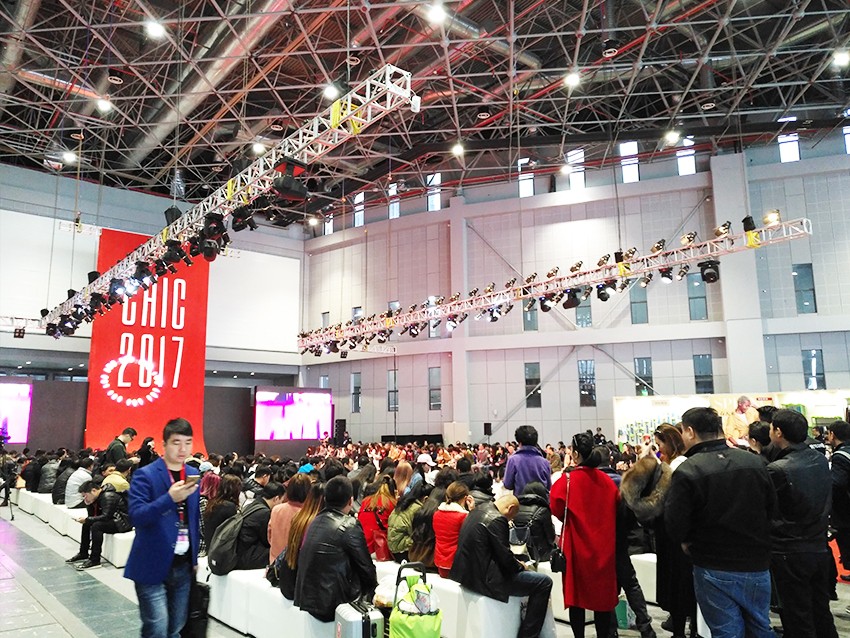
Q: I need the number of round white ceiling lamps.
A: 12